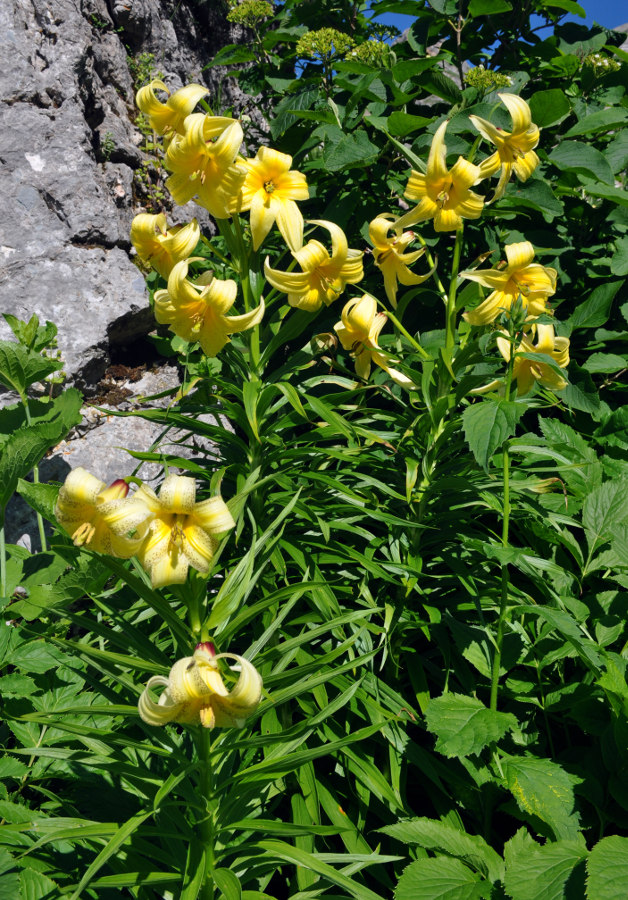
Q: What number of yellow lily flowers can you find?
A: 15